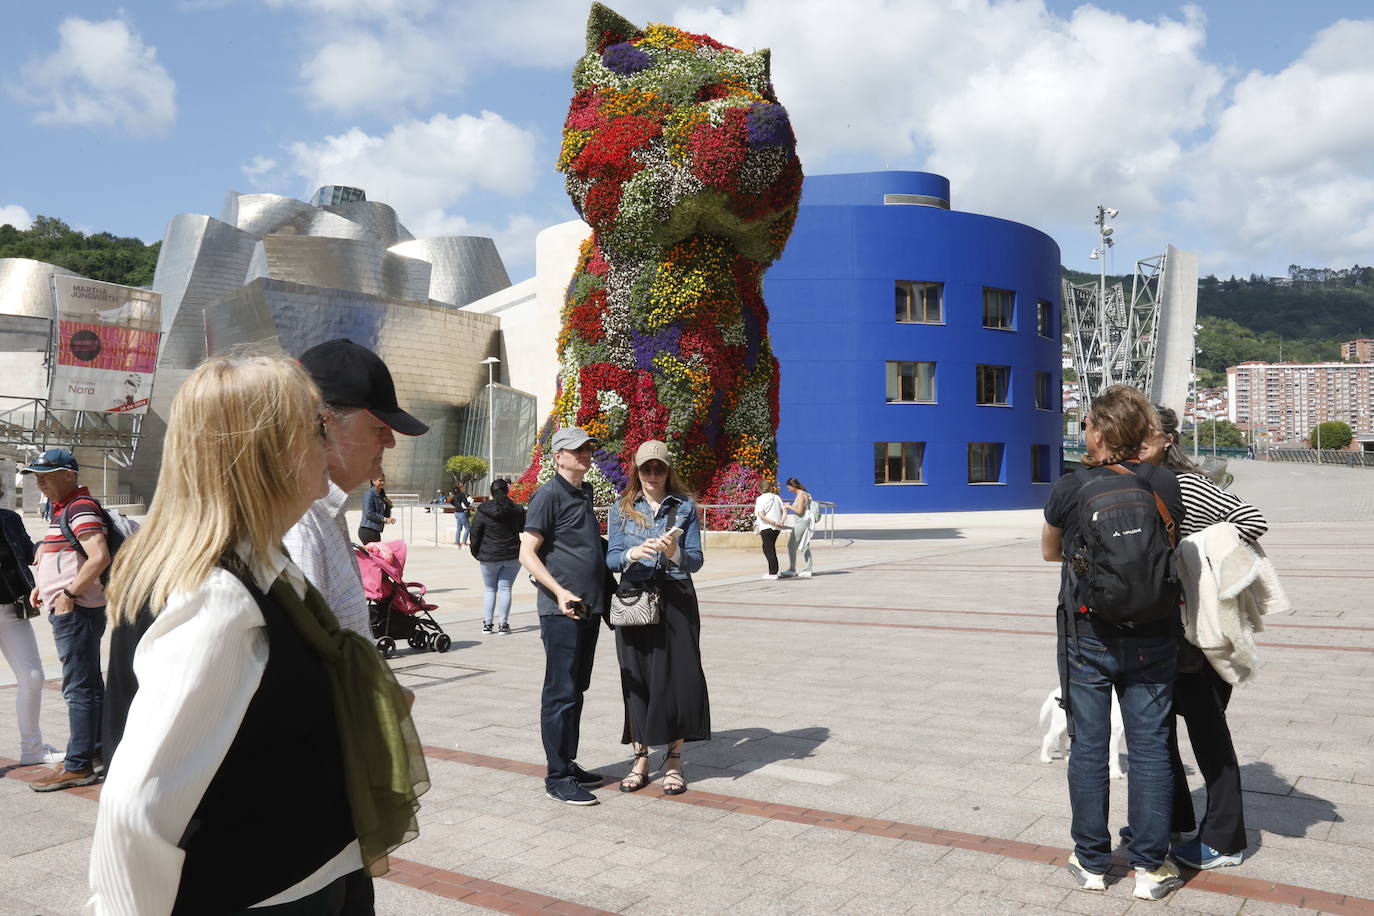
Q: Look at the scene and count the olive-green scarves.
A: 1